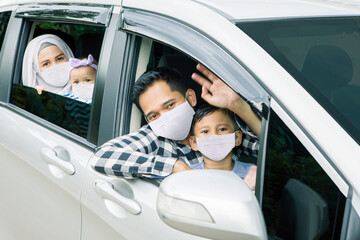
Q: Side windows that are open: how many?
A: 2